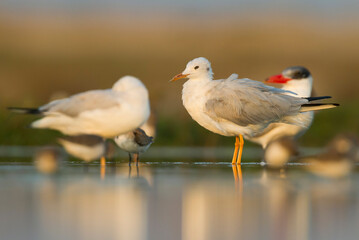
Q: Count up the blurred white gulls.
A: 1